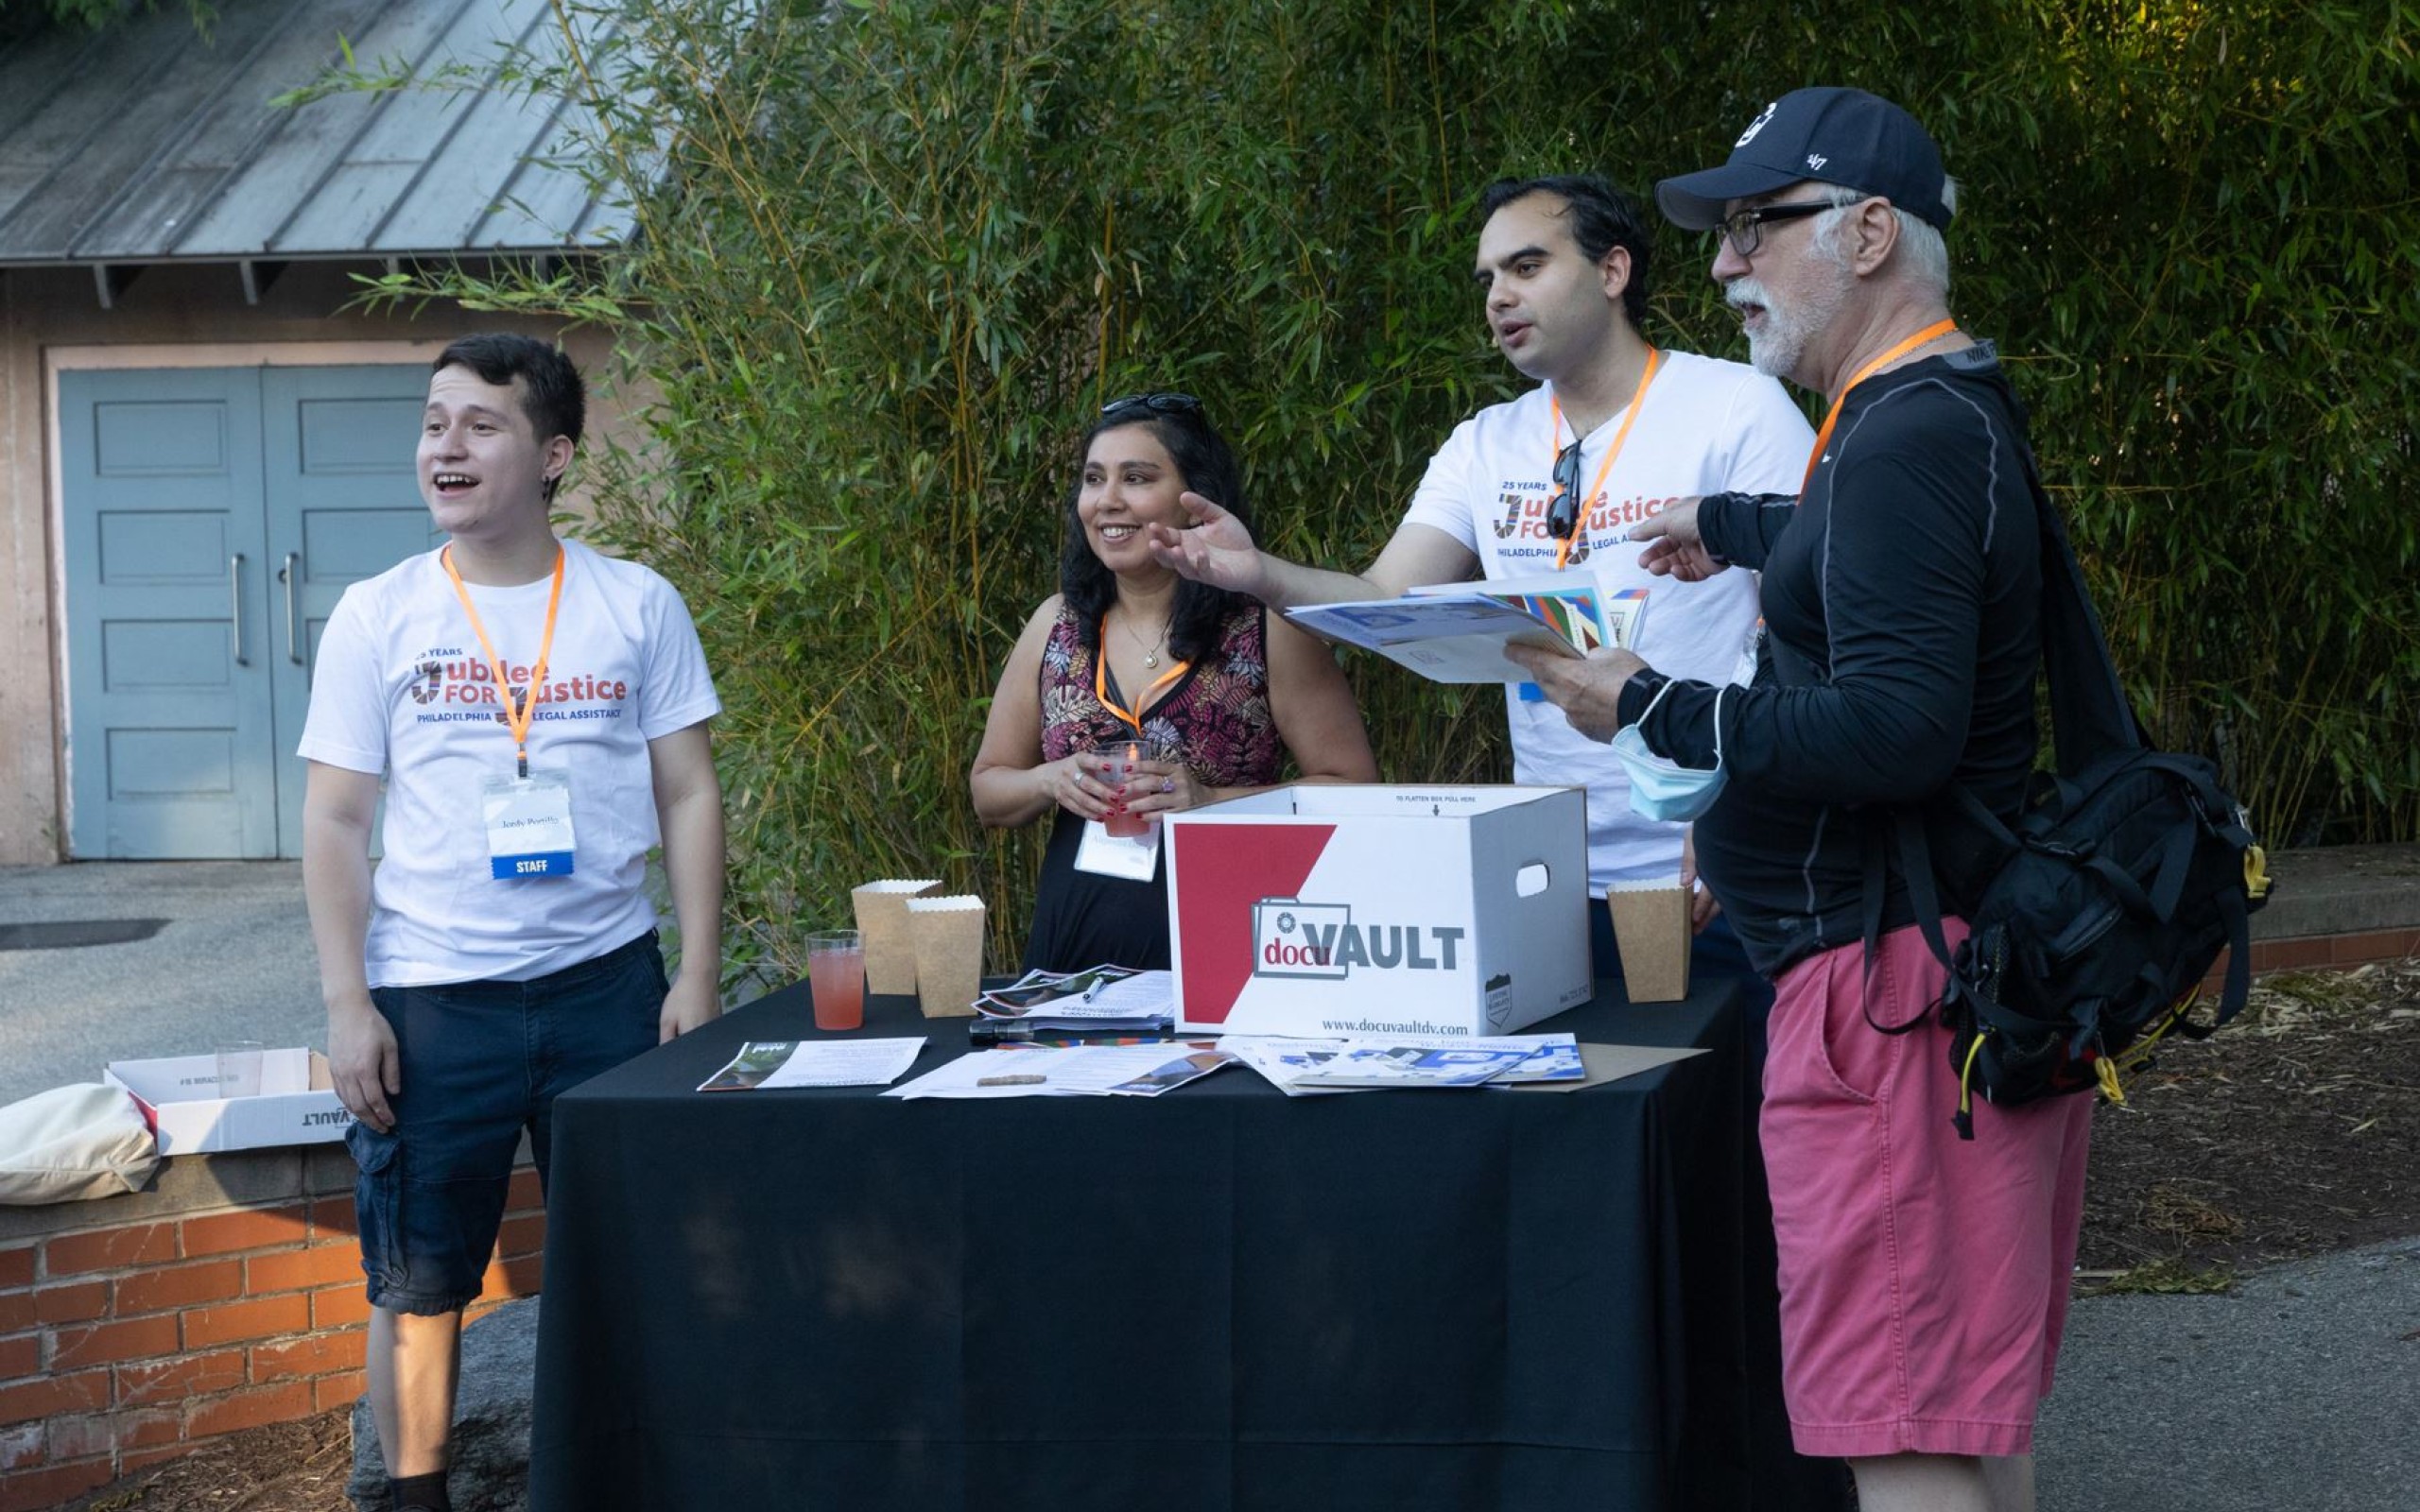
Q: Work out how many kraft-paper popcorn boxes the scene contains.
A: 3